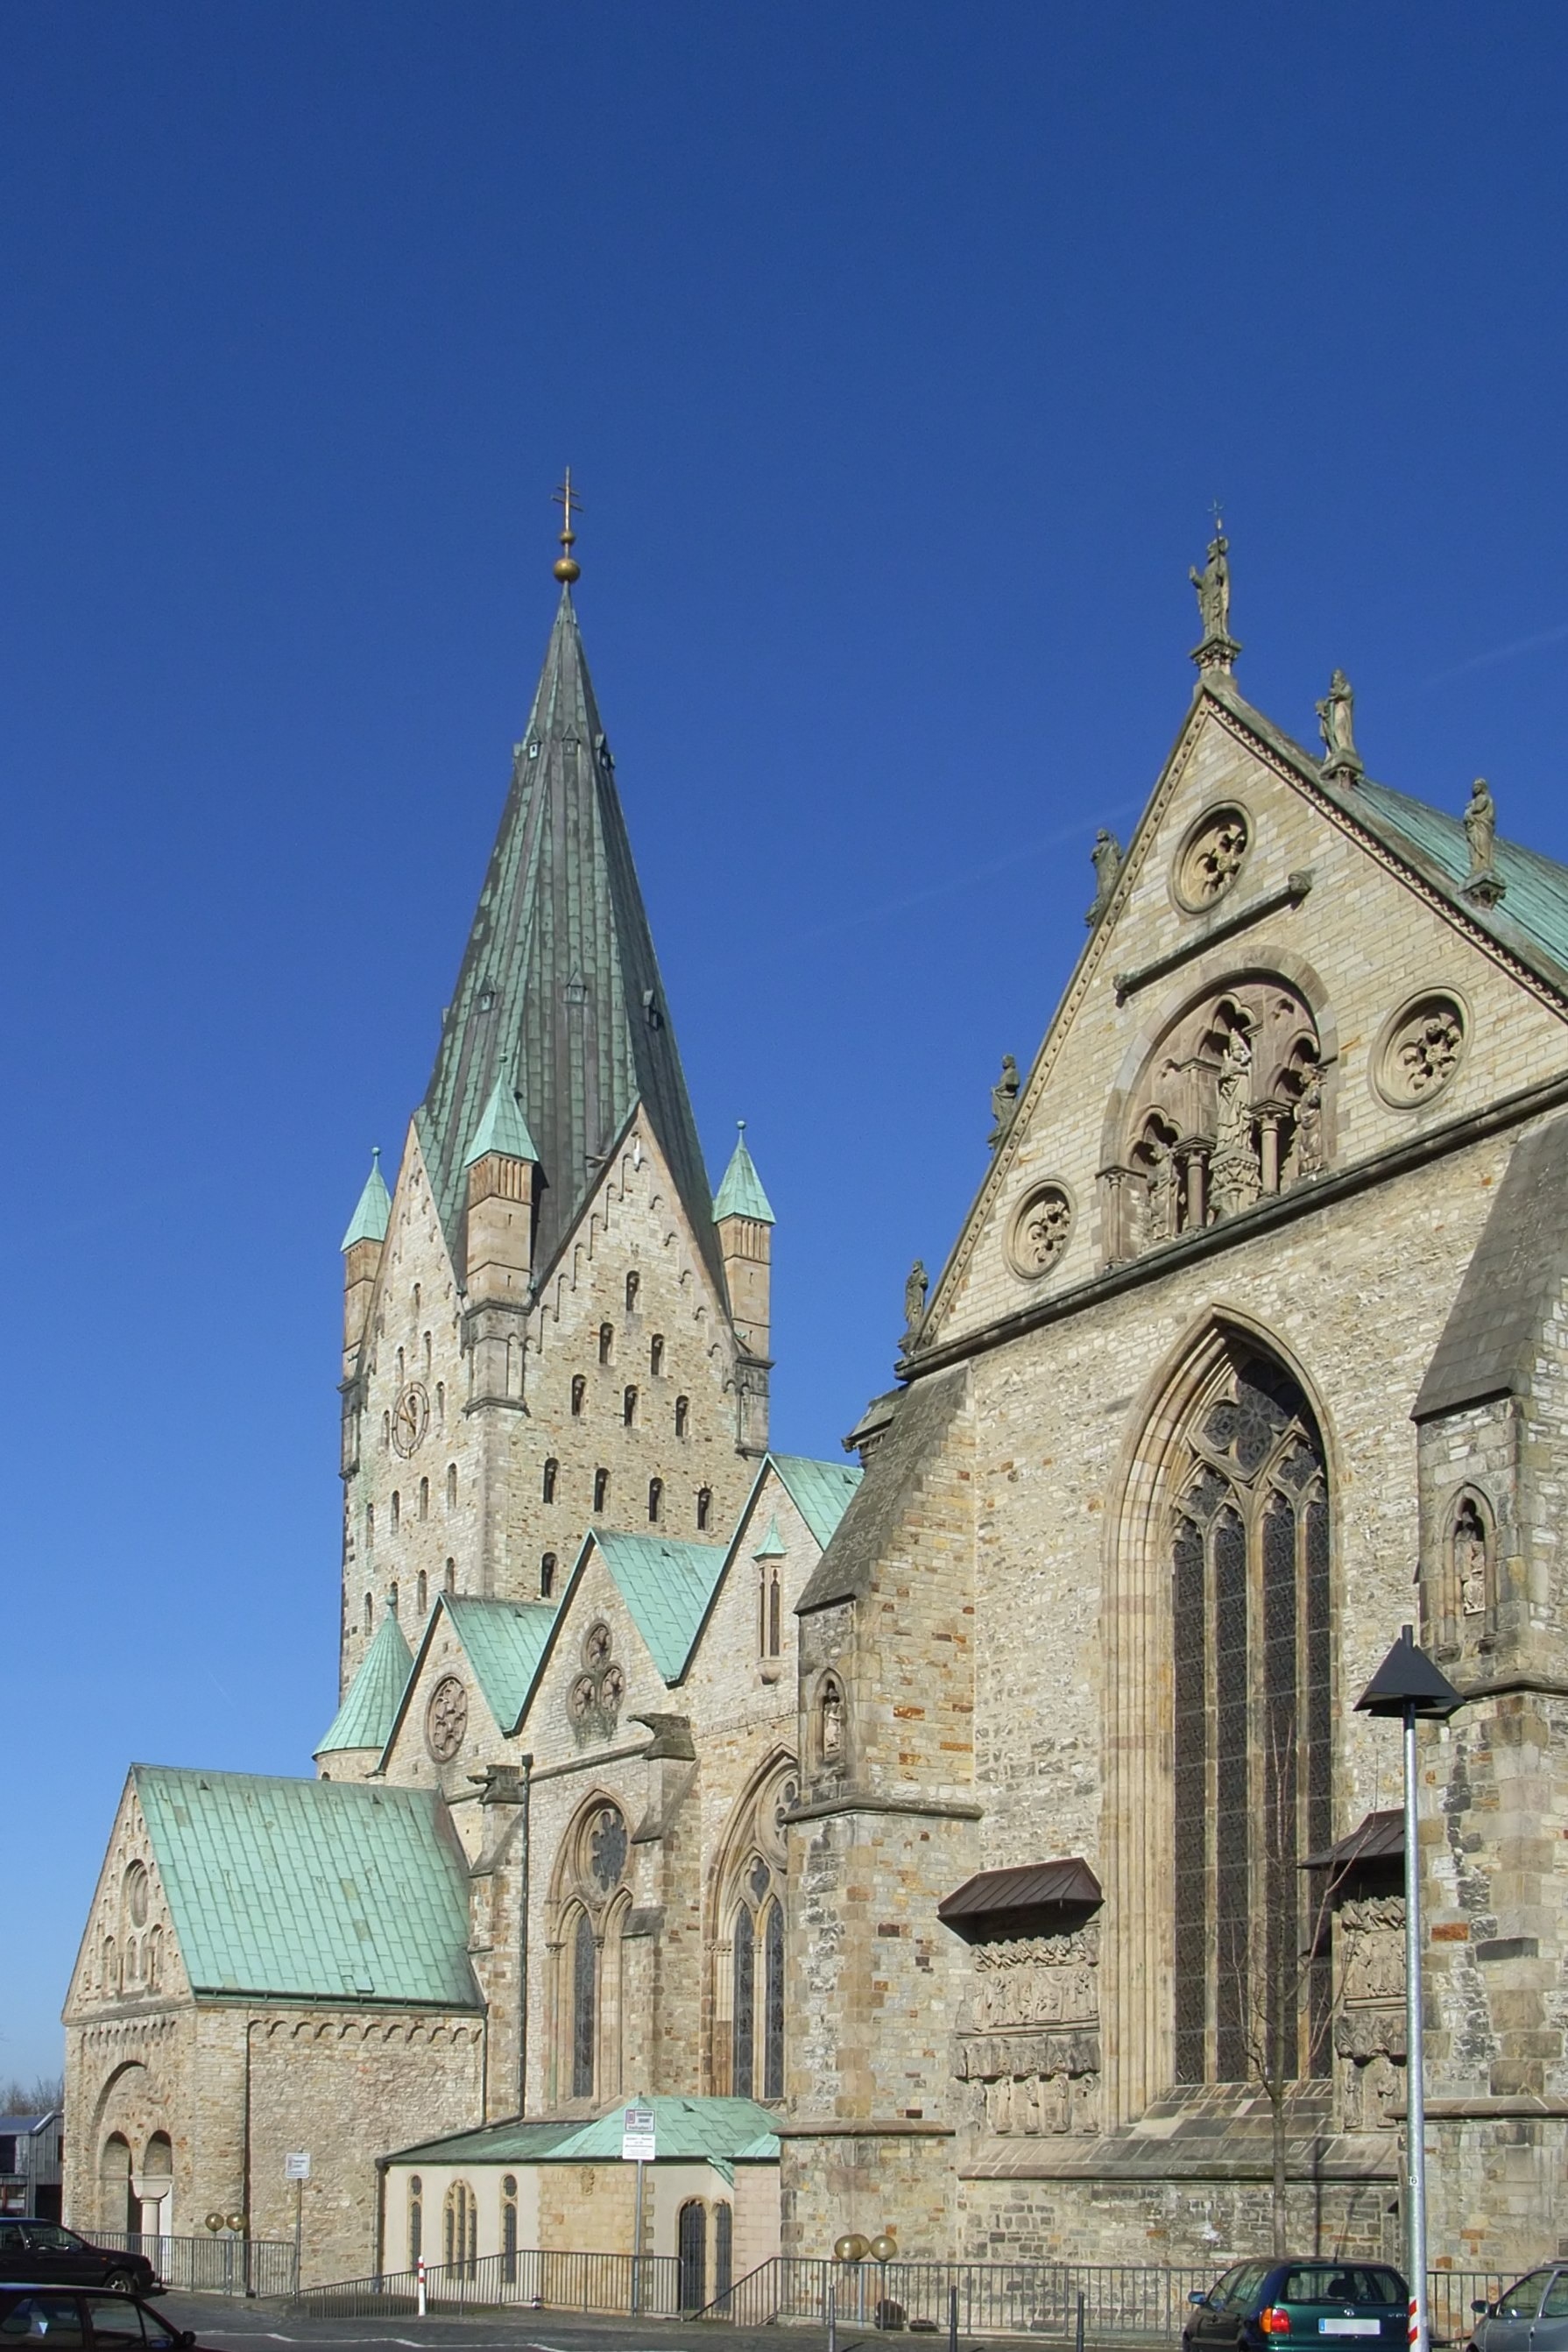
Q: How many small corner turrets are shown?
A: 3